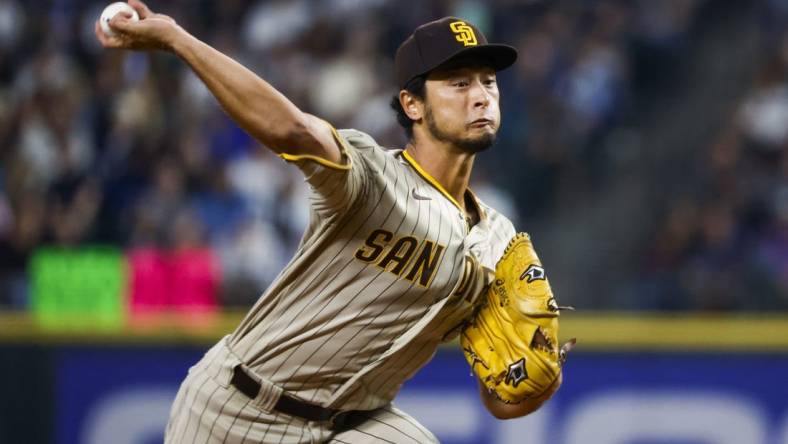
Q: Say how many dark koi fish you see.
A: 0